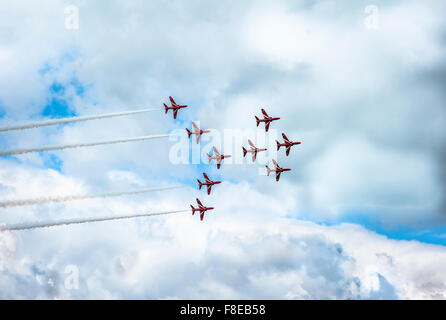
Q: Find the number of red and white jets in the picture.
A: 9